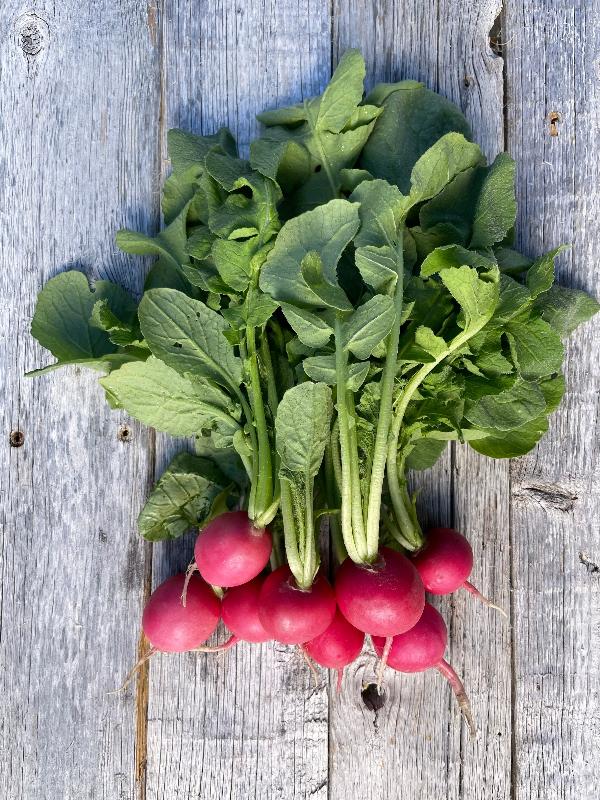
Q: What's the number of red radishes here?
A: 8